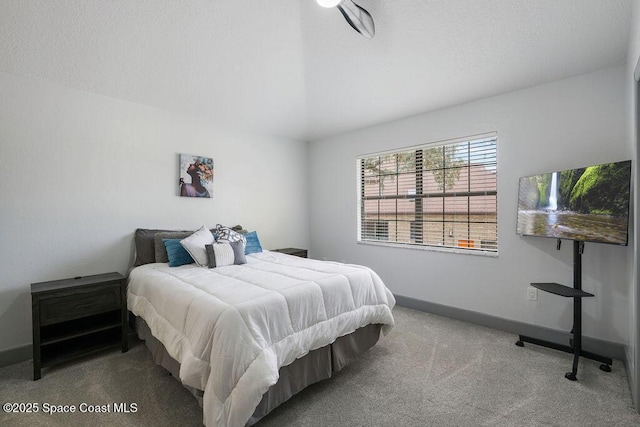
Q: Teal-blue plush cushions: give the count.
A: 2